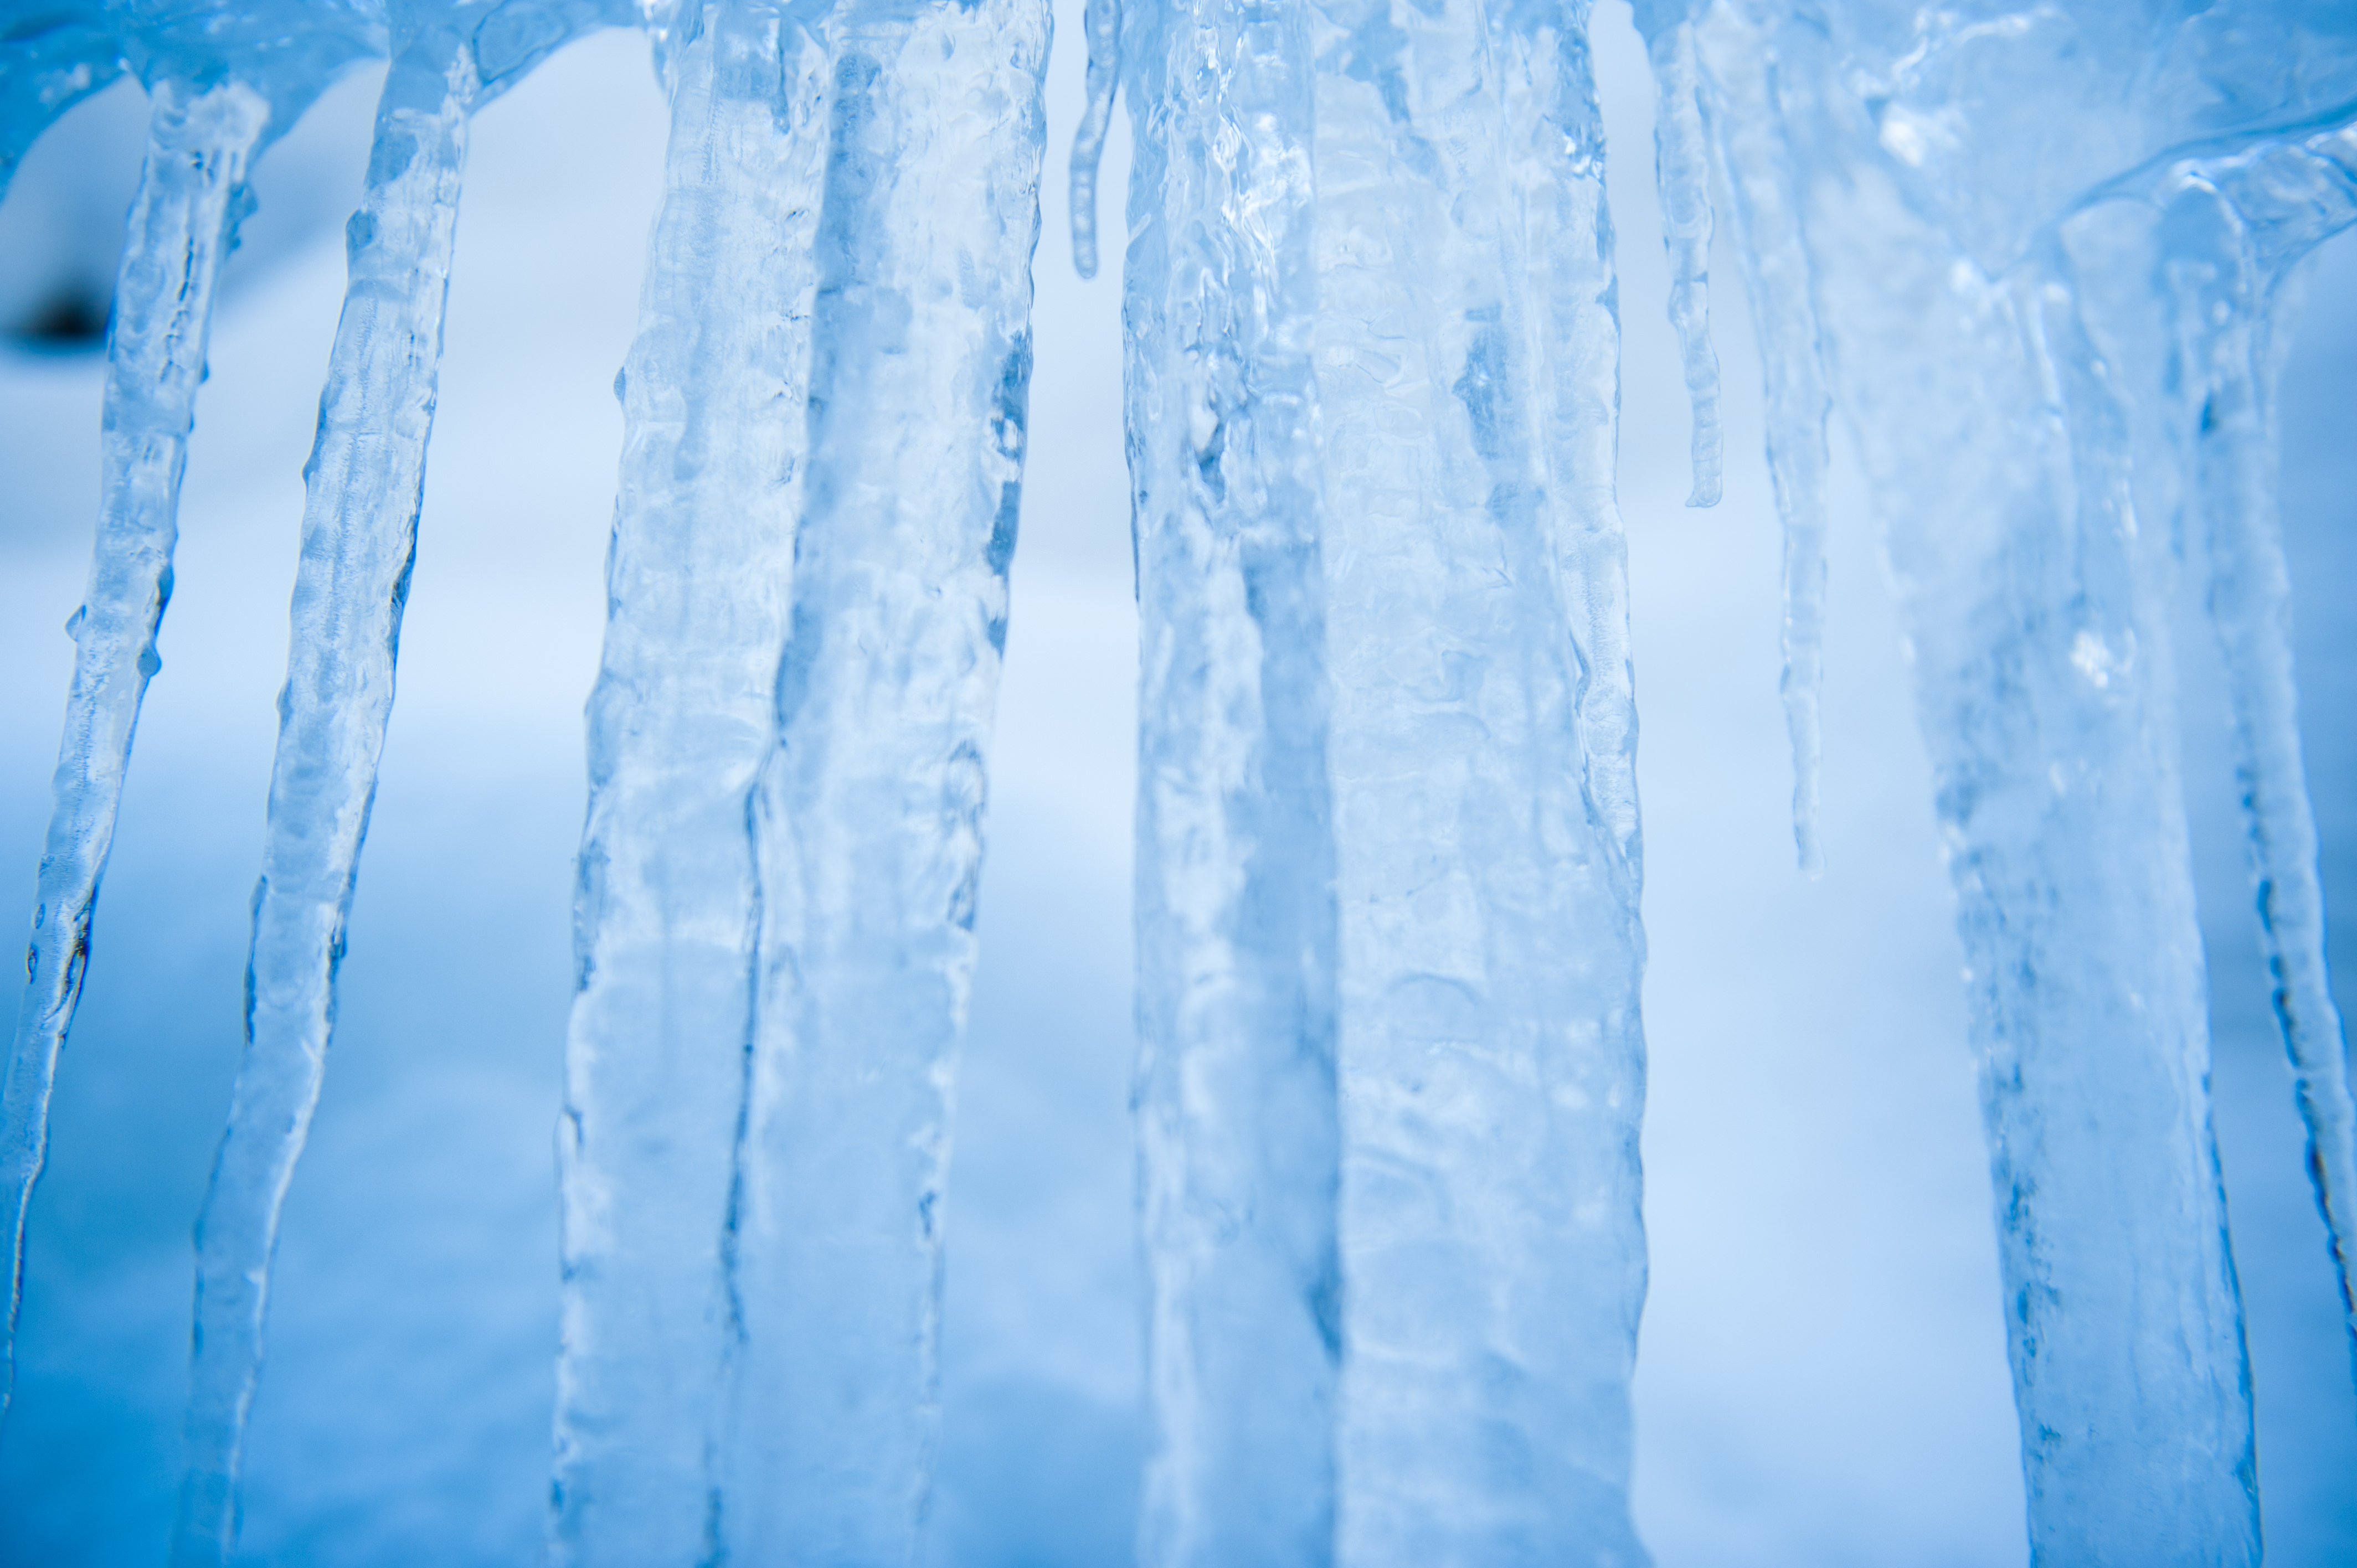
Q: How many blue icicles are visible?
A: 11